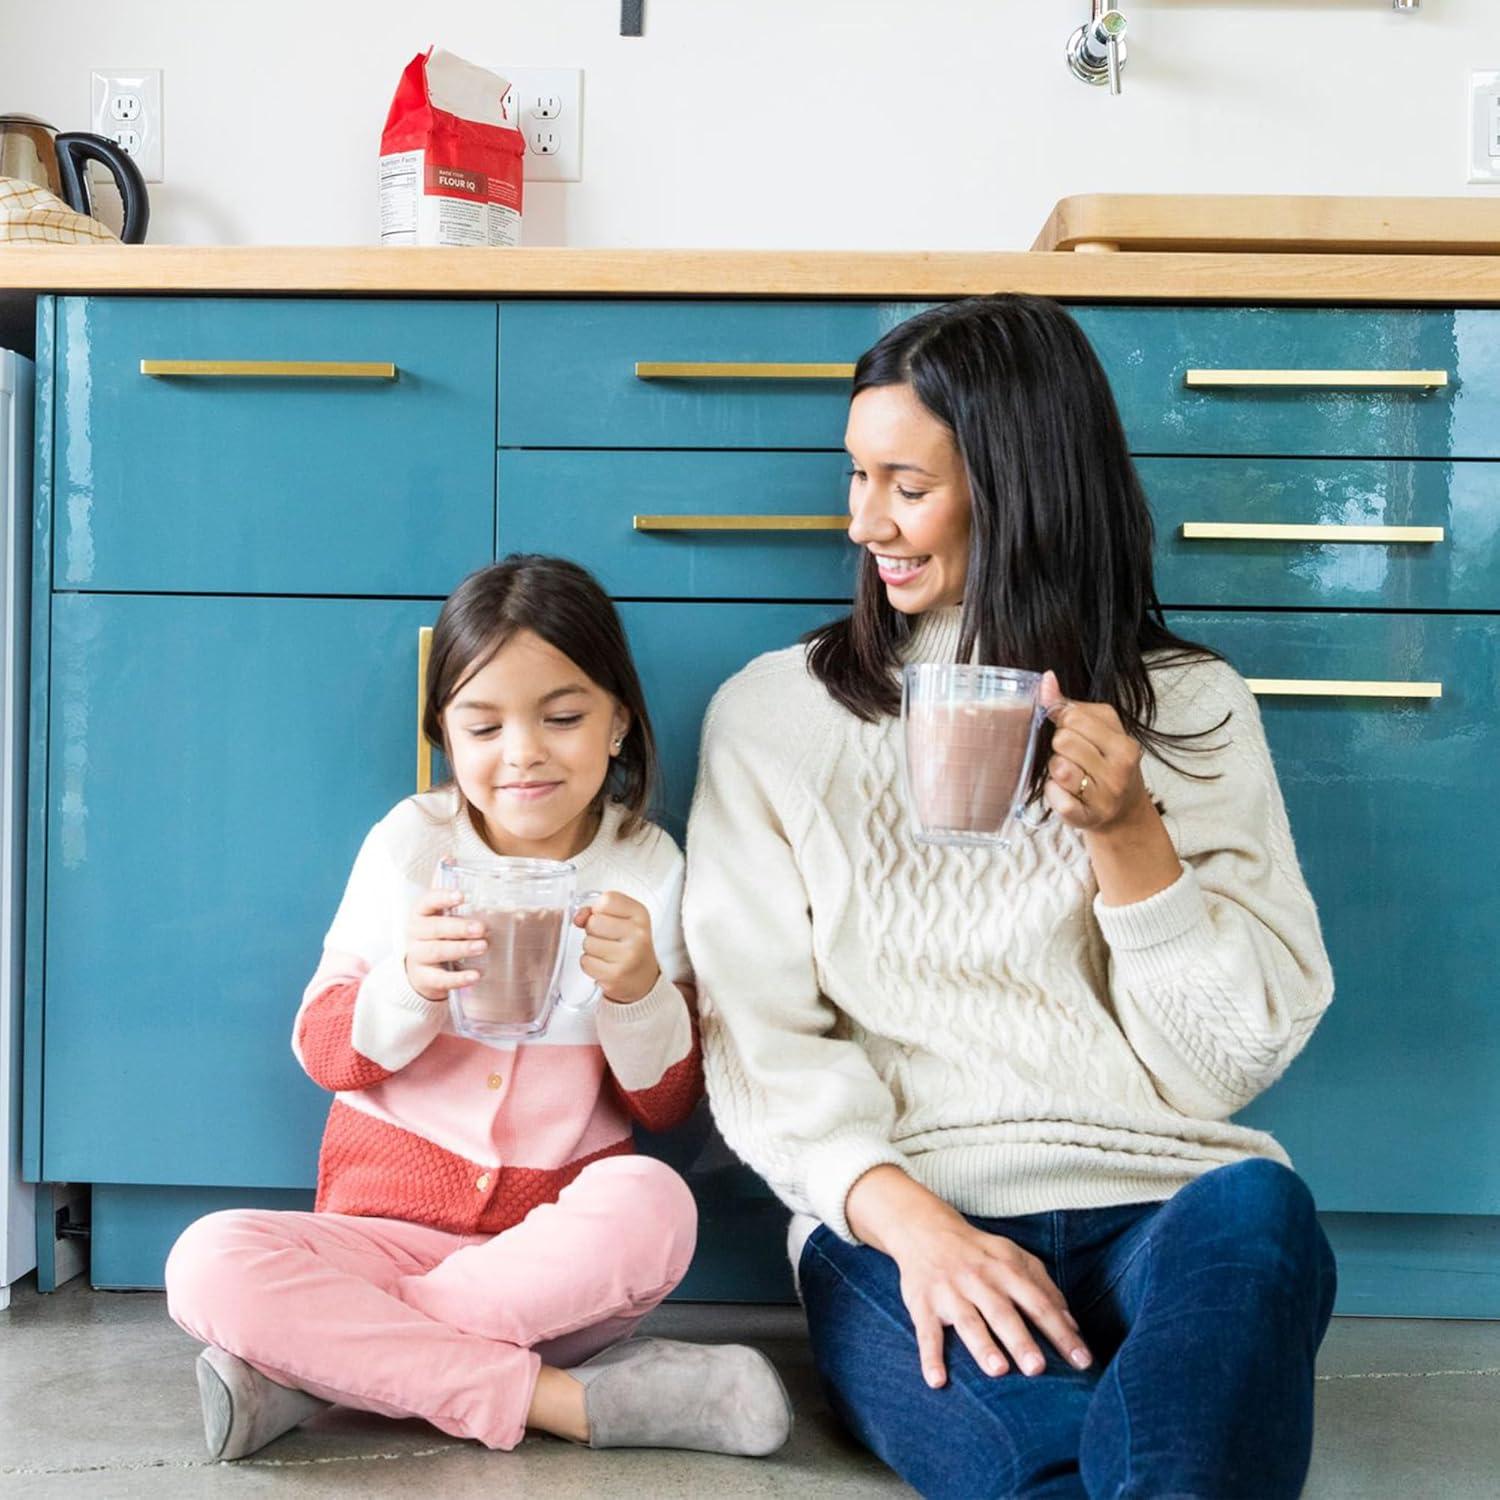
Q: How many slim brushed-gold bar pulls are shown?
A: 7